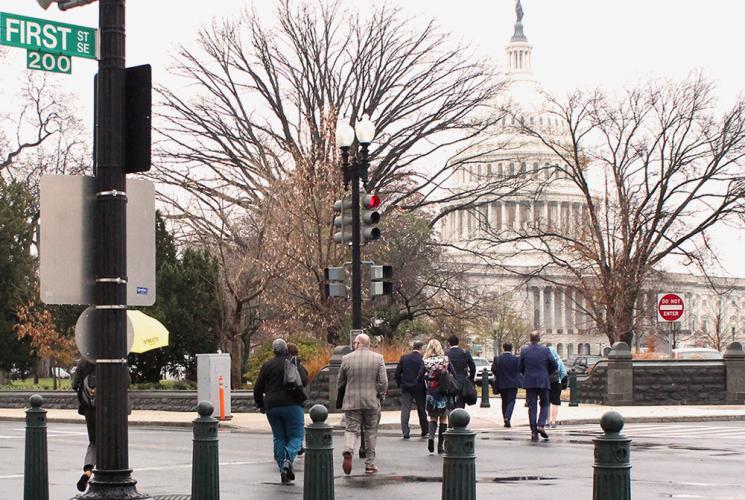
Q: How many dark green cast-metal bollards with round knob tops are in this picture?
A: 7